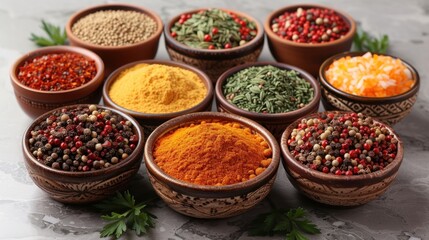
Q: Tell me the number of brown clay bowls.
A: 10